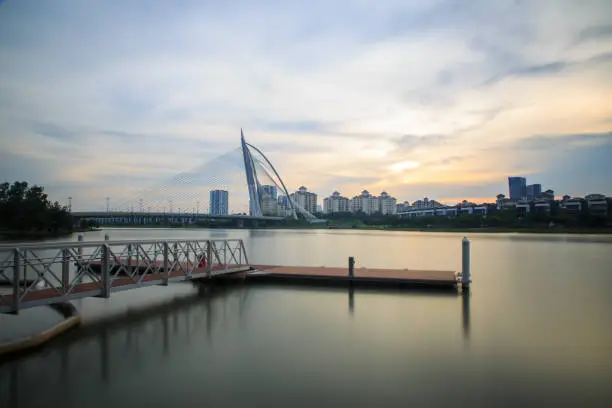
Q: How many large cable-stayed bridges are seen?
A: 1